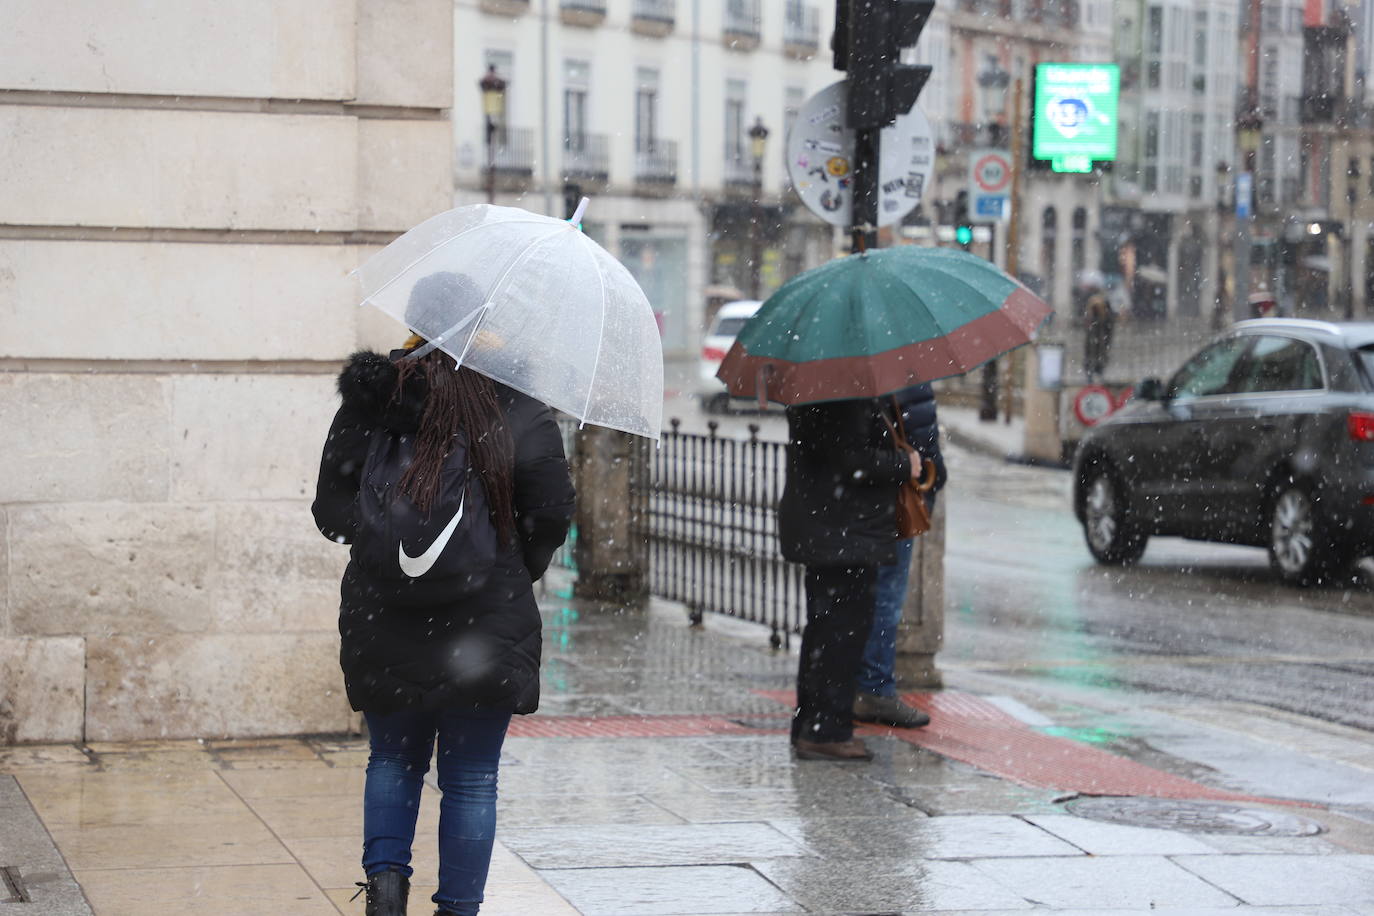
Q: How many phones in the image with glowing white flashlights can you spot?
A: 0